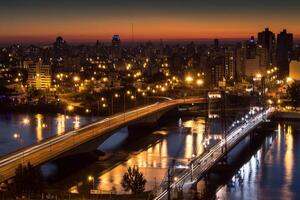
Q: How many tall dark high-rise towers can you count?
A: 2